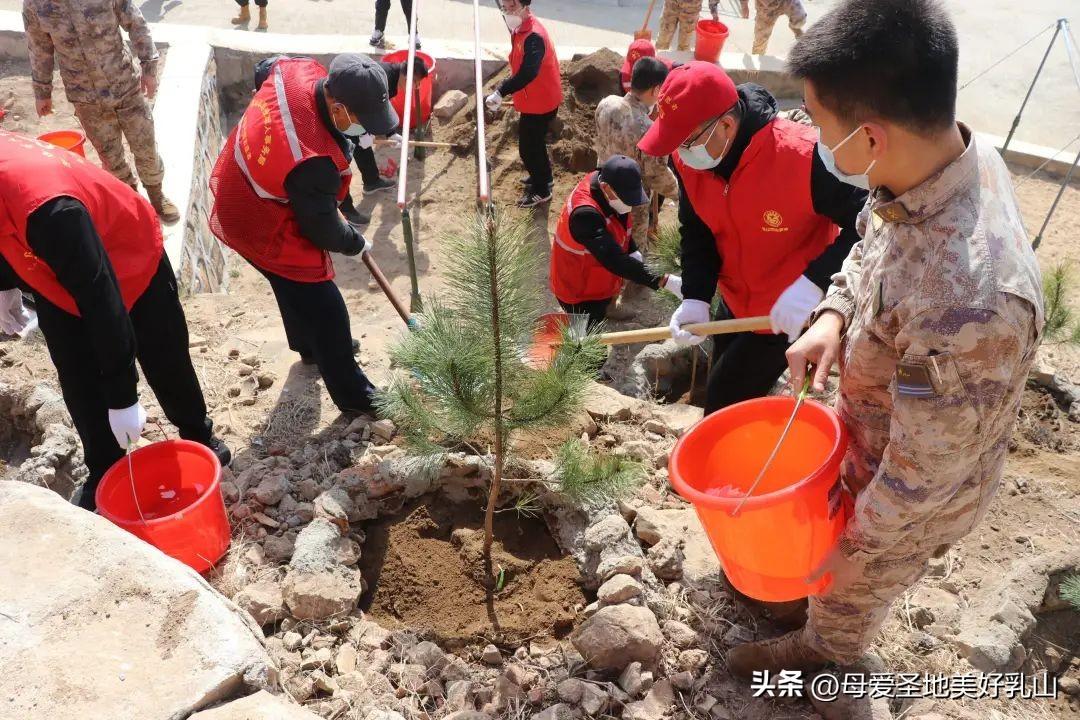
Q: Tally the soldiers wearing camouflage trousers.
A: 5